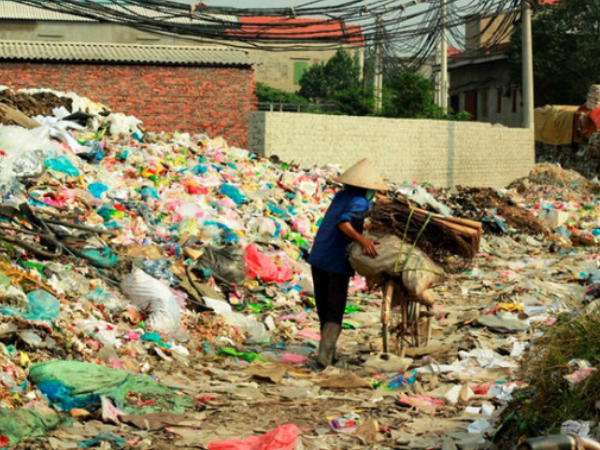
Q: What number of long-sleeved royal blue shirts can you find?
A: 1